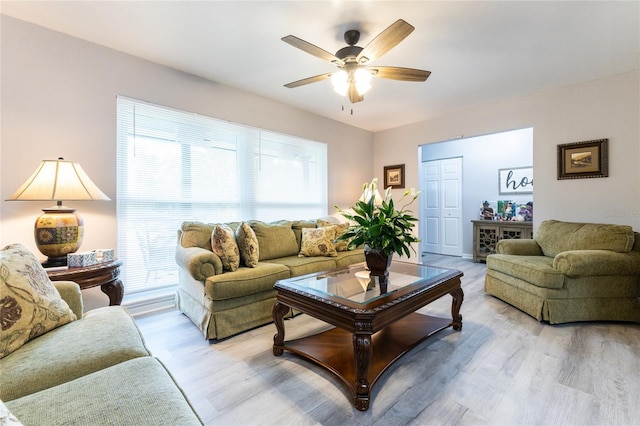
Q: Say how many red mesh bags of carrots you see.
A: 0